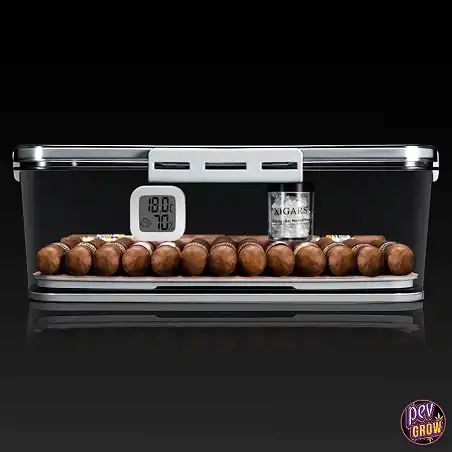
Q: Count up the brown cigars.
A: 13